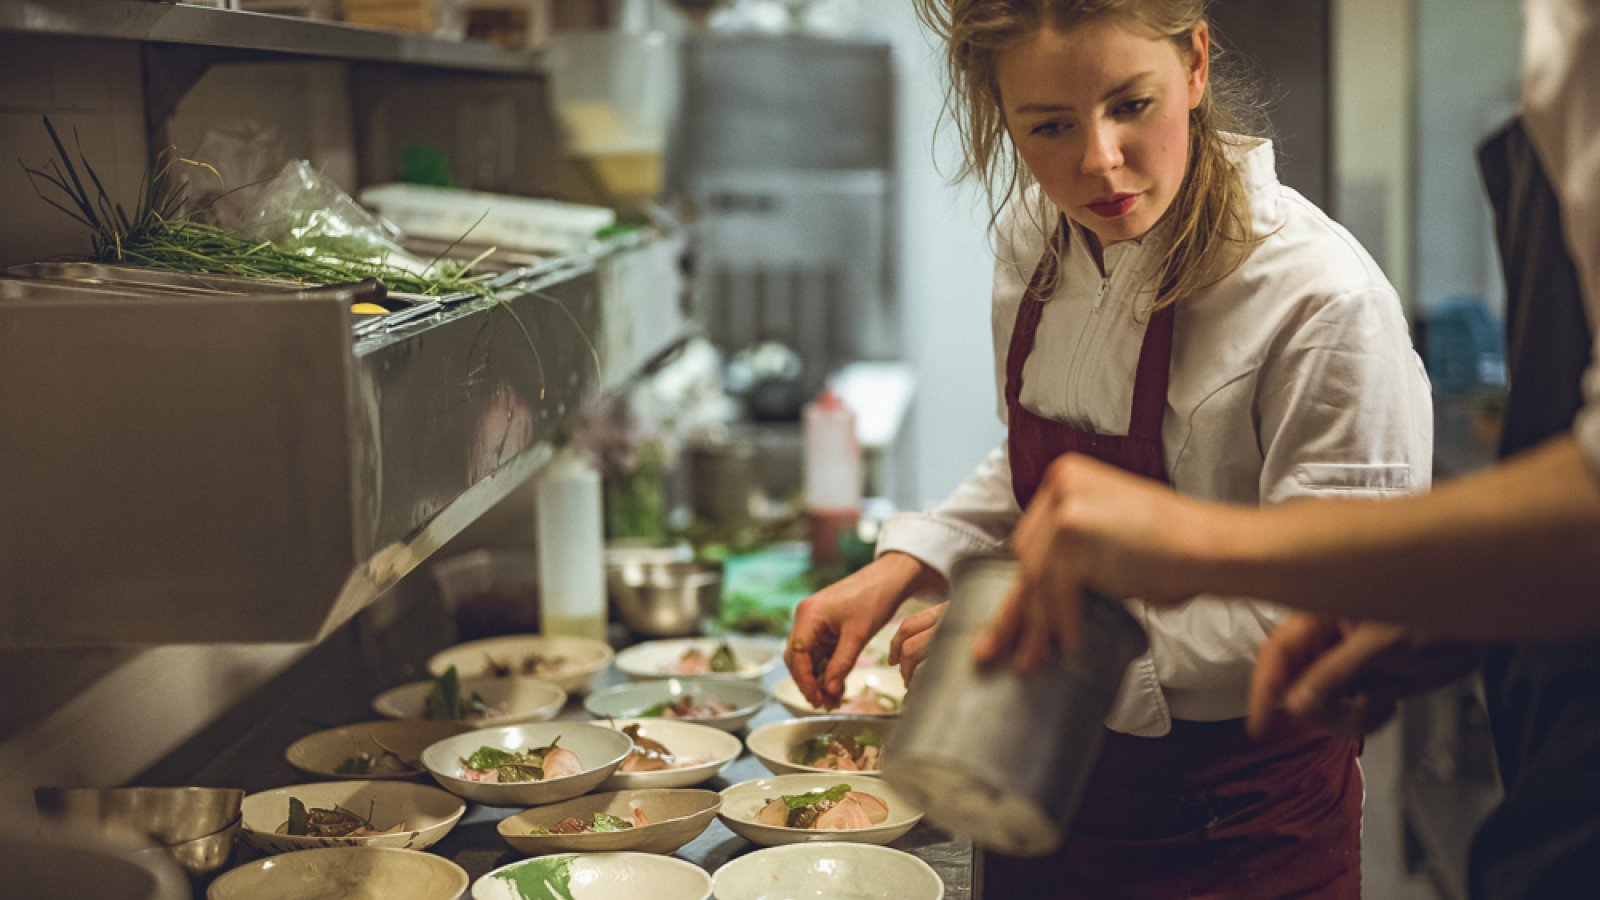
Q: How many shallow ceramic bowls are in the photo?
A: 15